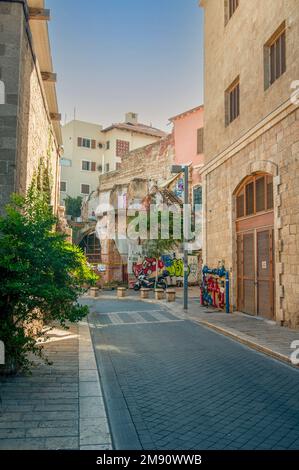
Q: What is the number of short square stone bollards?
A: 5